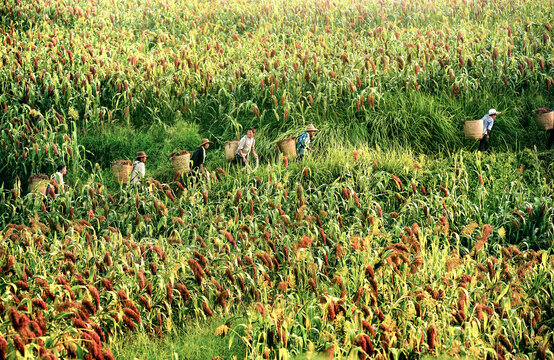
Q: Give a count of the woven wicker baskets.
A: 7